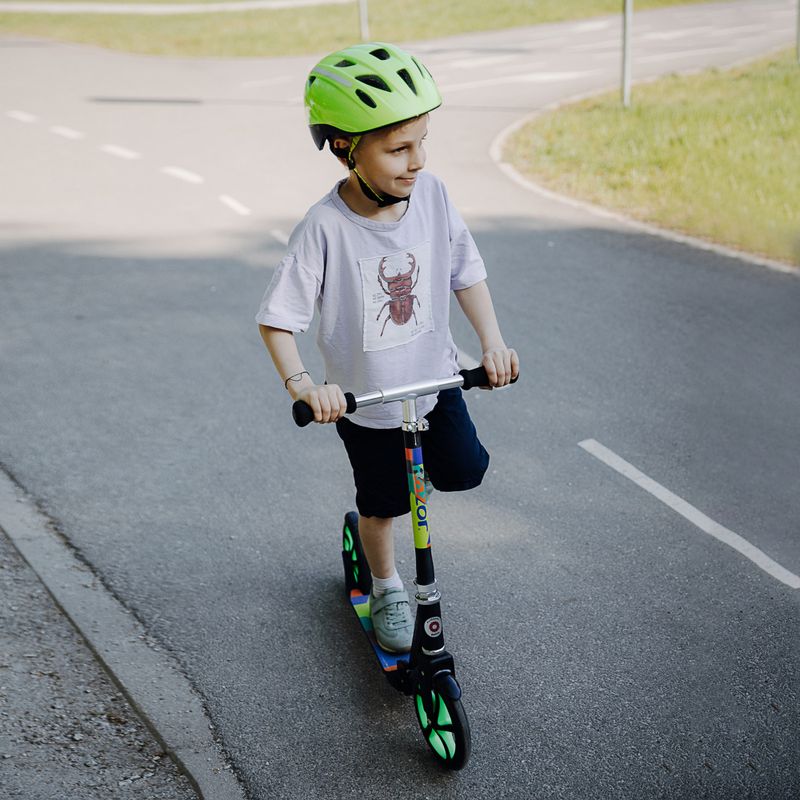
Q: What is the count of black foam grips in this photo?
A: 2